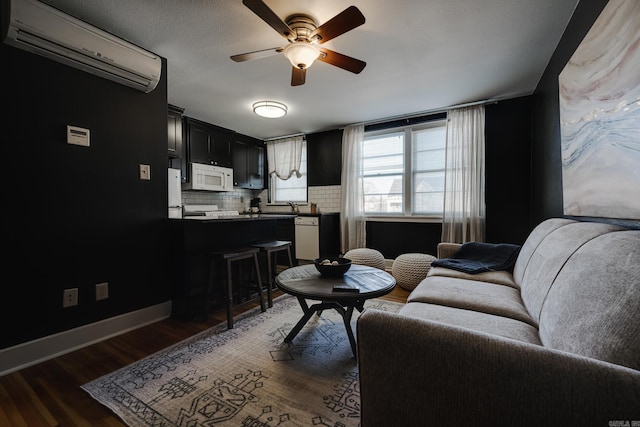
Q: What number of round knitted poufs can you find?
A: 2